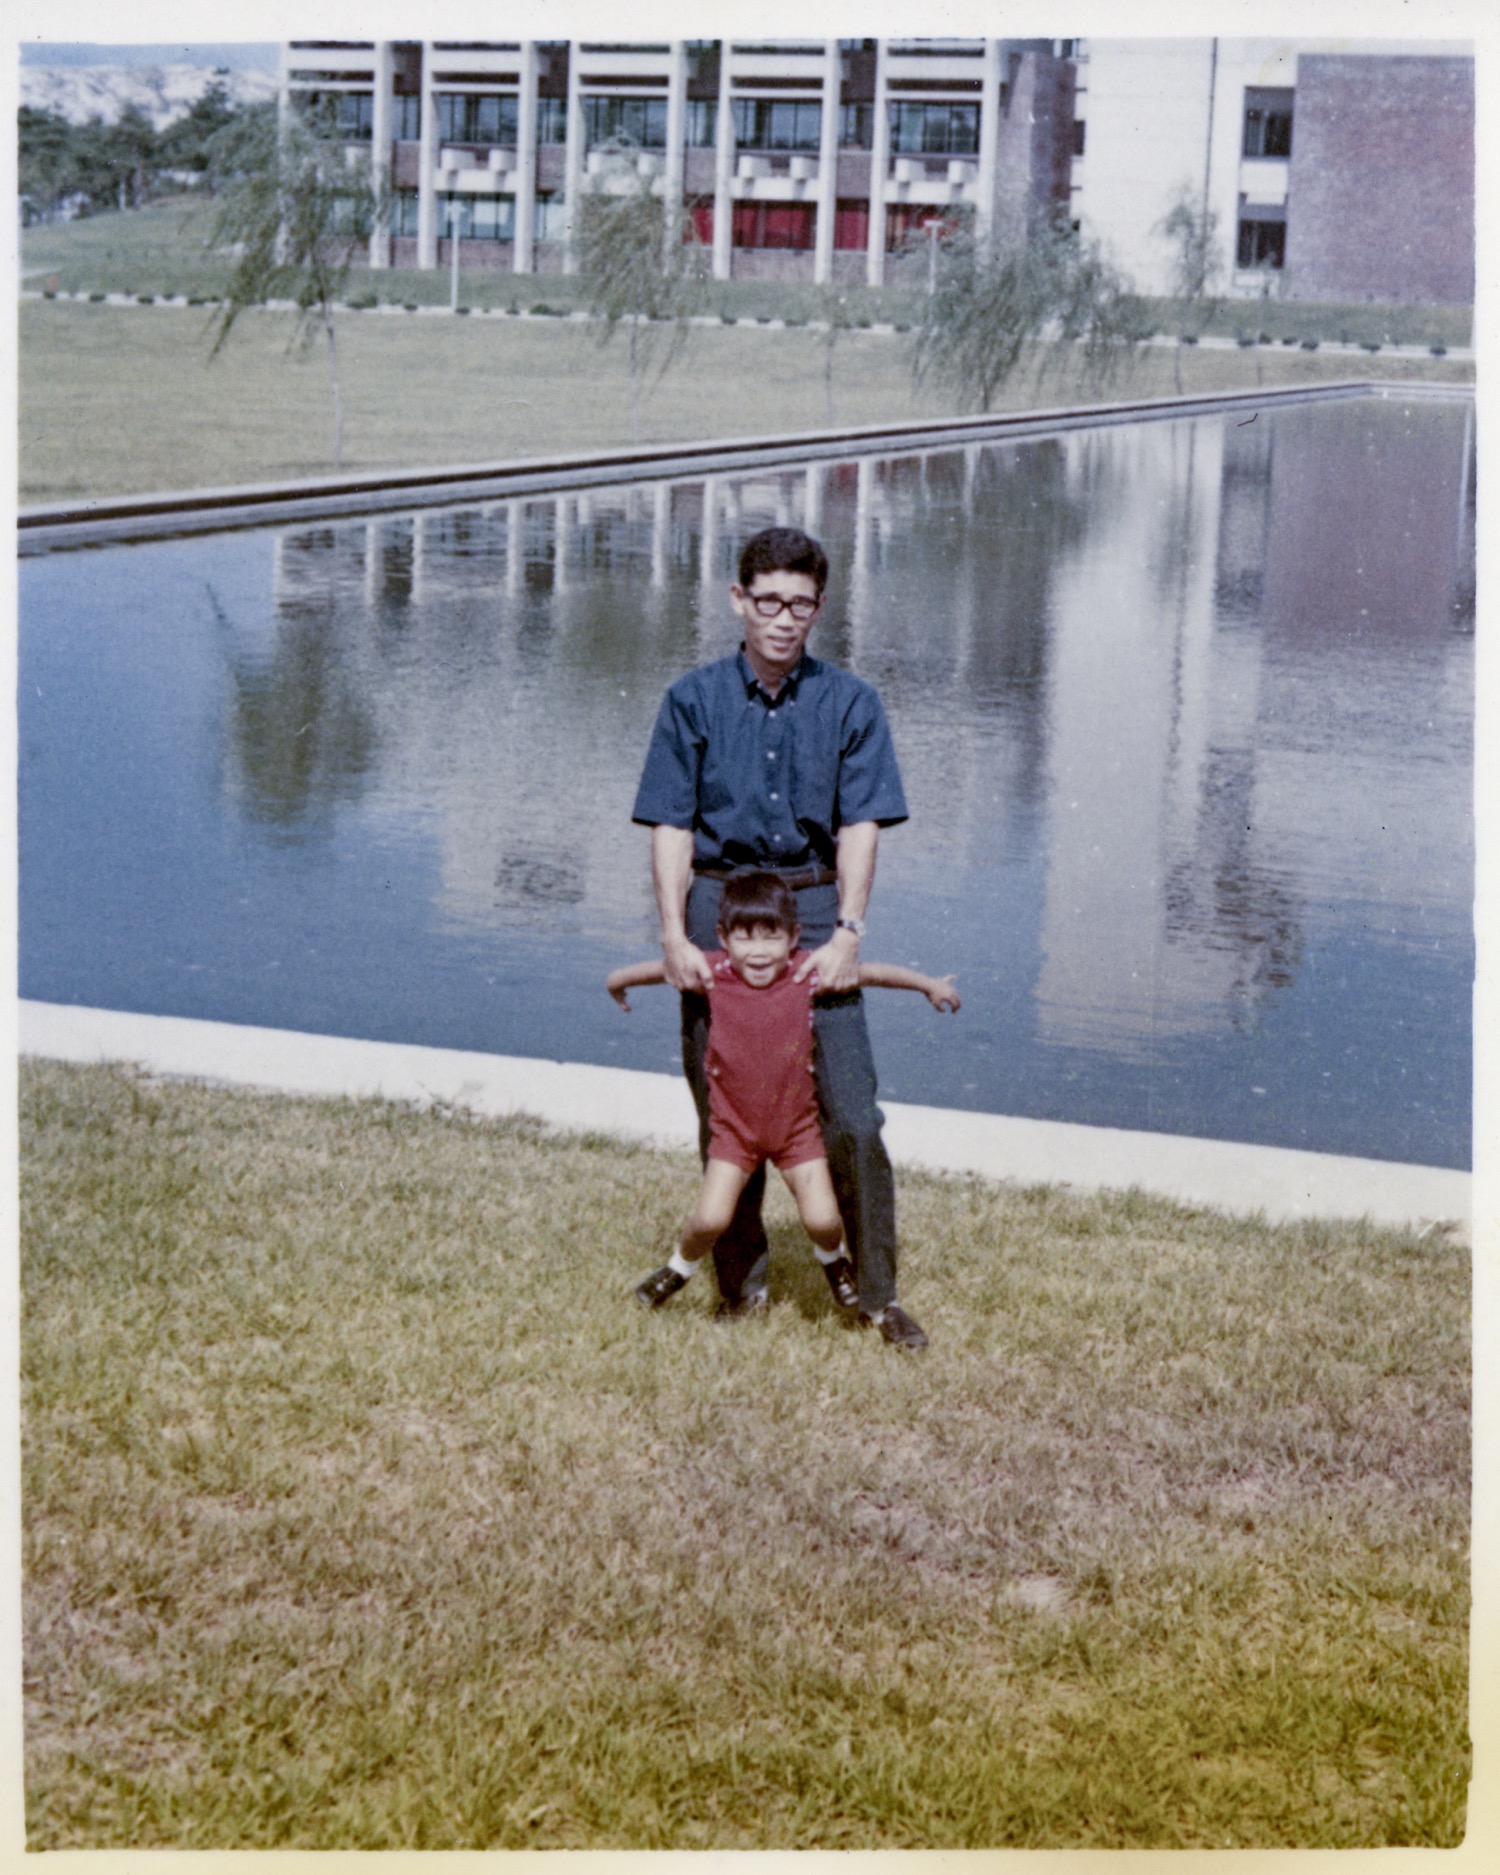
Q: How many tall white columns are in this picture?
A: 10